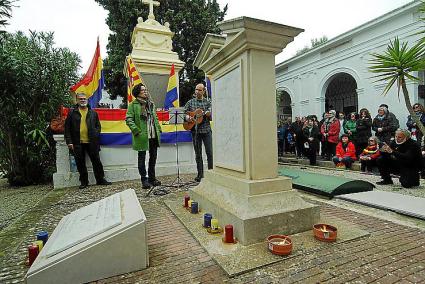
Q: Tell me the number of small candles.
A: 9